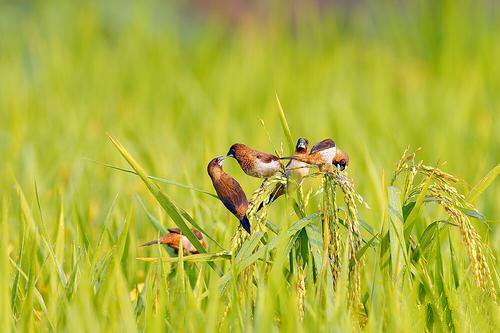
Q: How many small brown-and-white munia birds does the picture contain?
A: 5